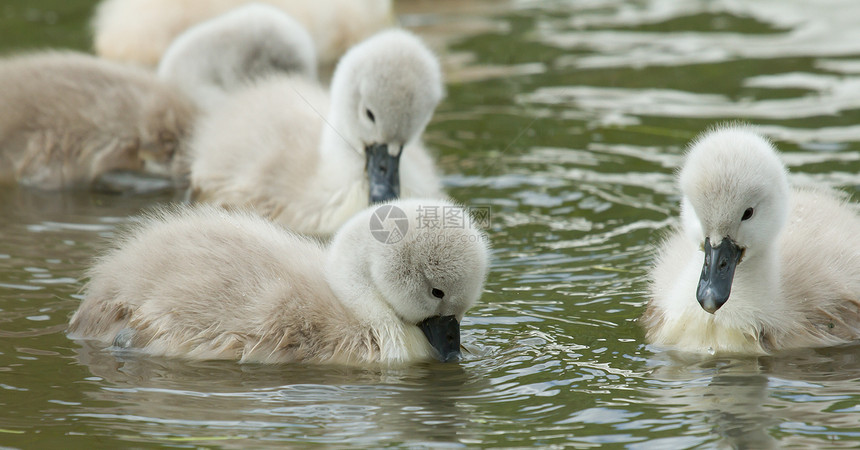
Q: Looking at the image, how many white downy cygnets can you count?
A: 5